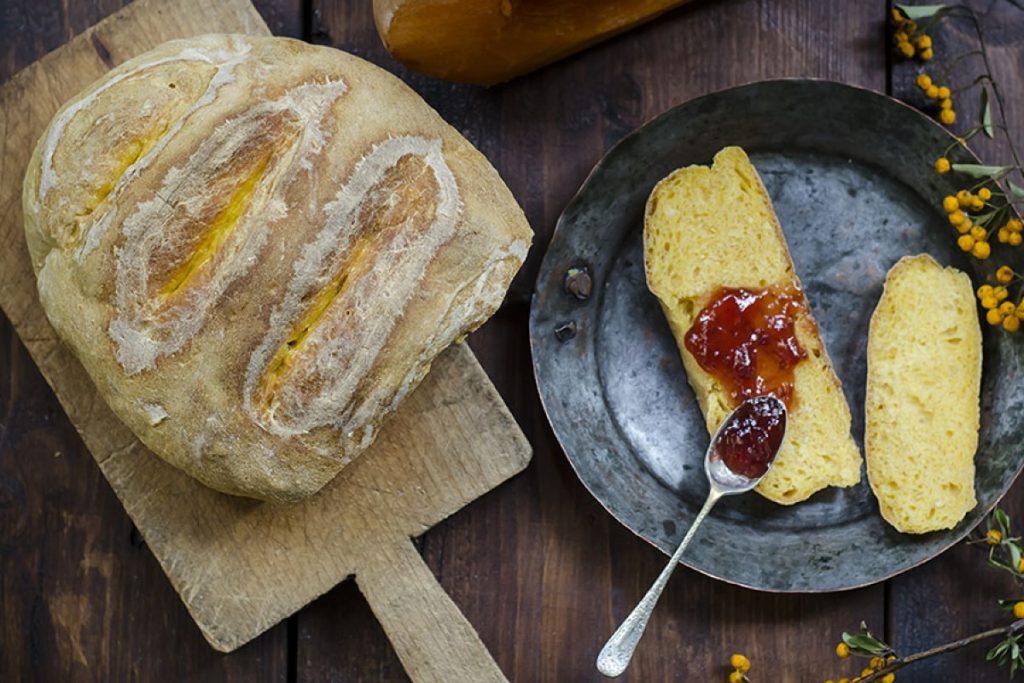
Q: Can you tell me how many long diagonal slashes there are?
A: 3